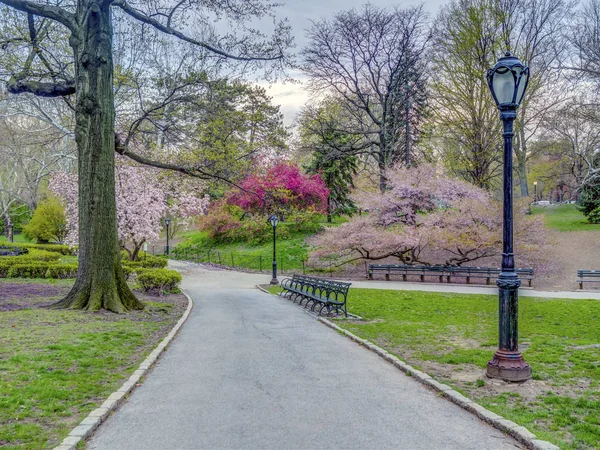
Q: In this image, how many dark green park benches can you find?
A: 4